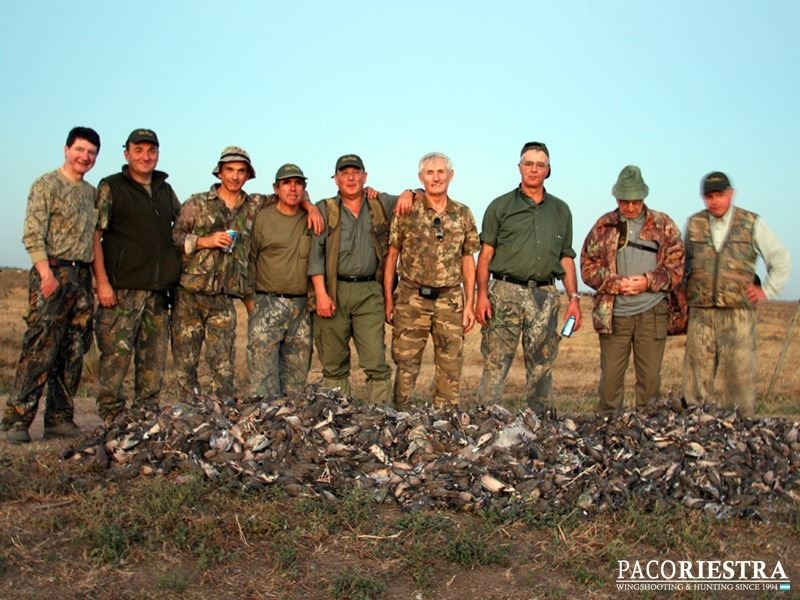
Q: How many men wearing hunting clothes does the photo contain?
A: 9